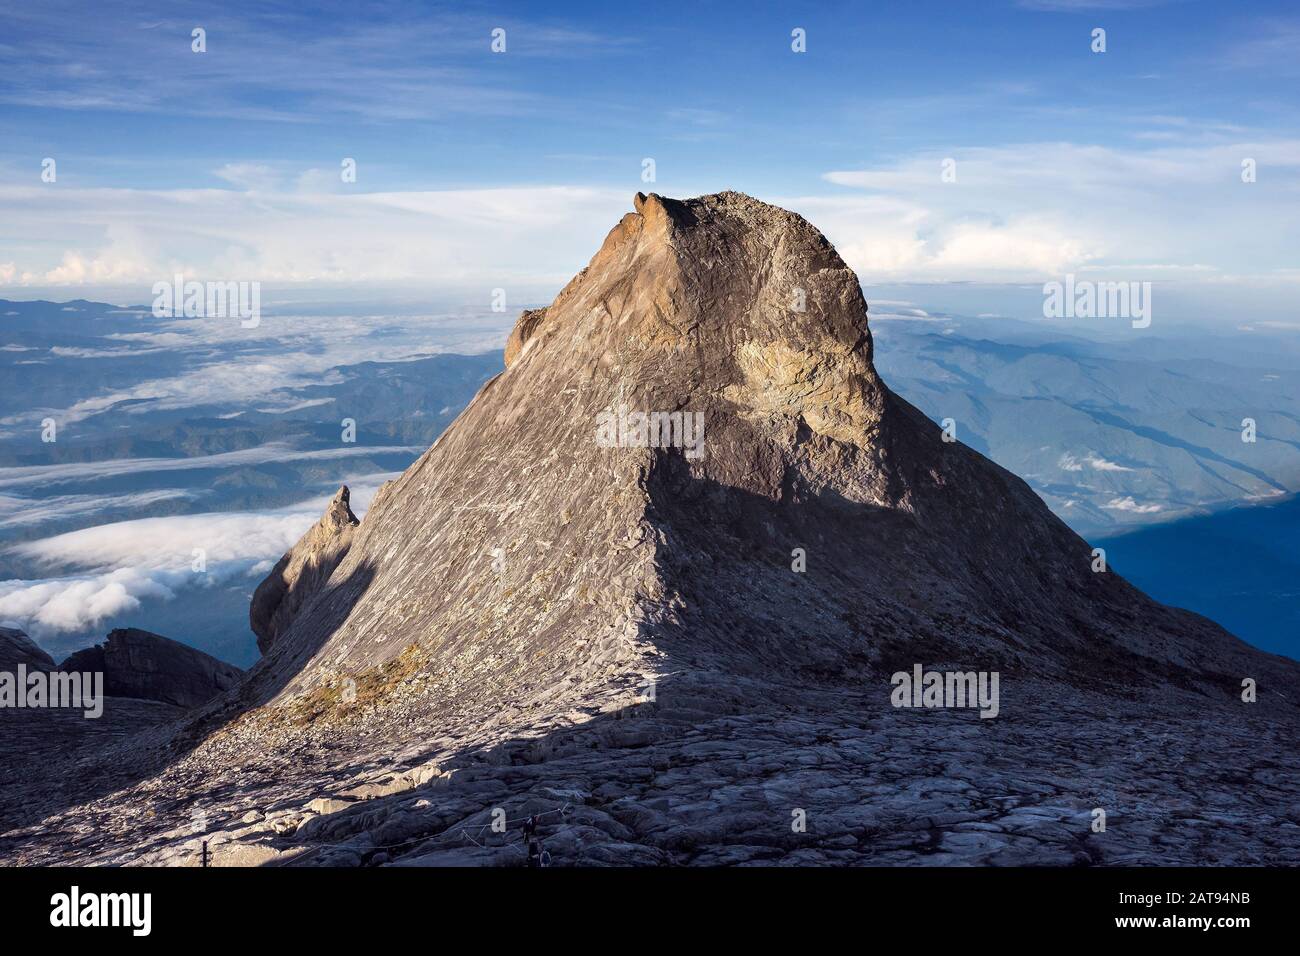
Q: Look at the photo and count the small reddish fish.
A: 0